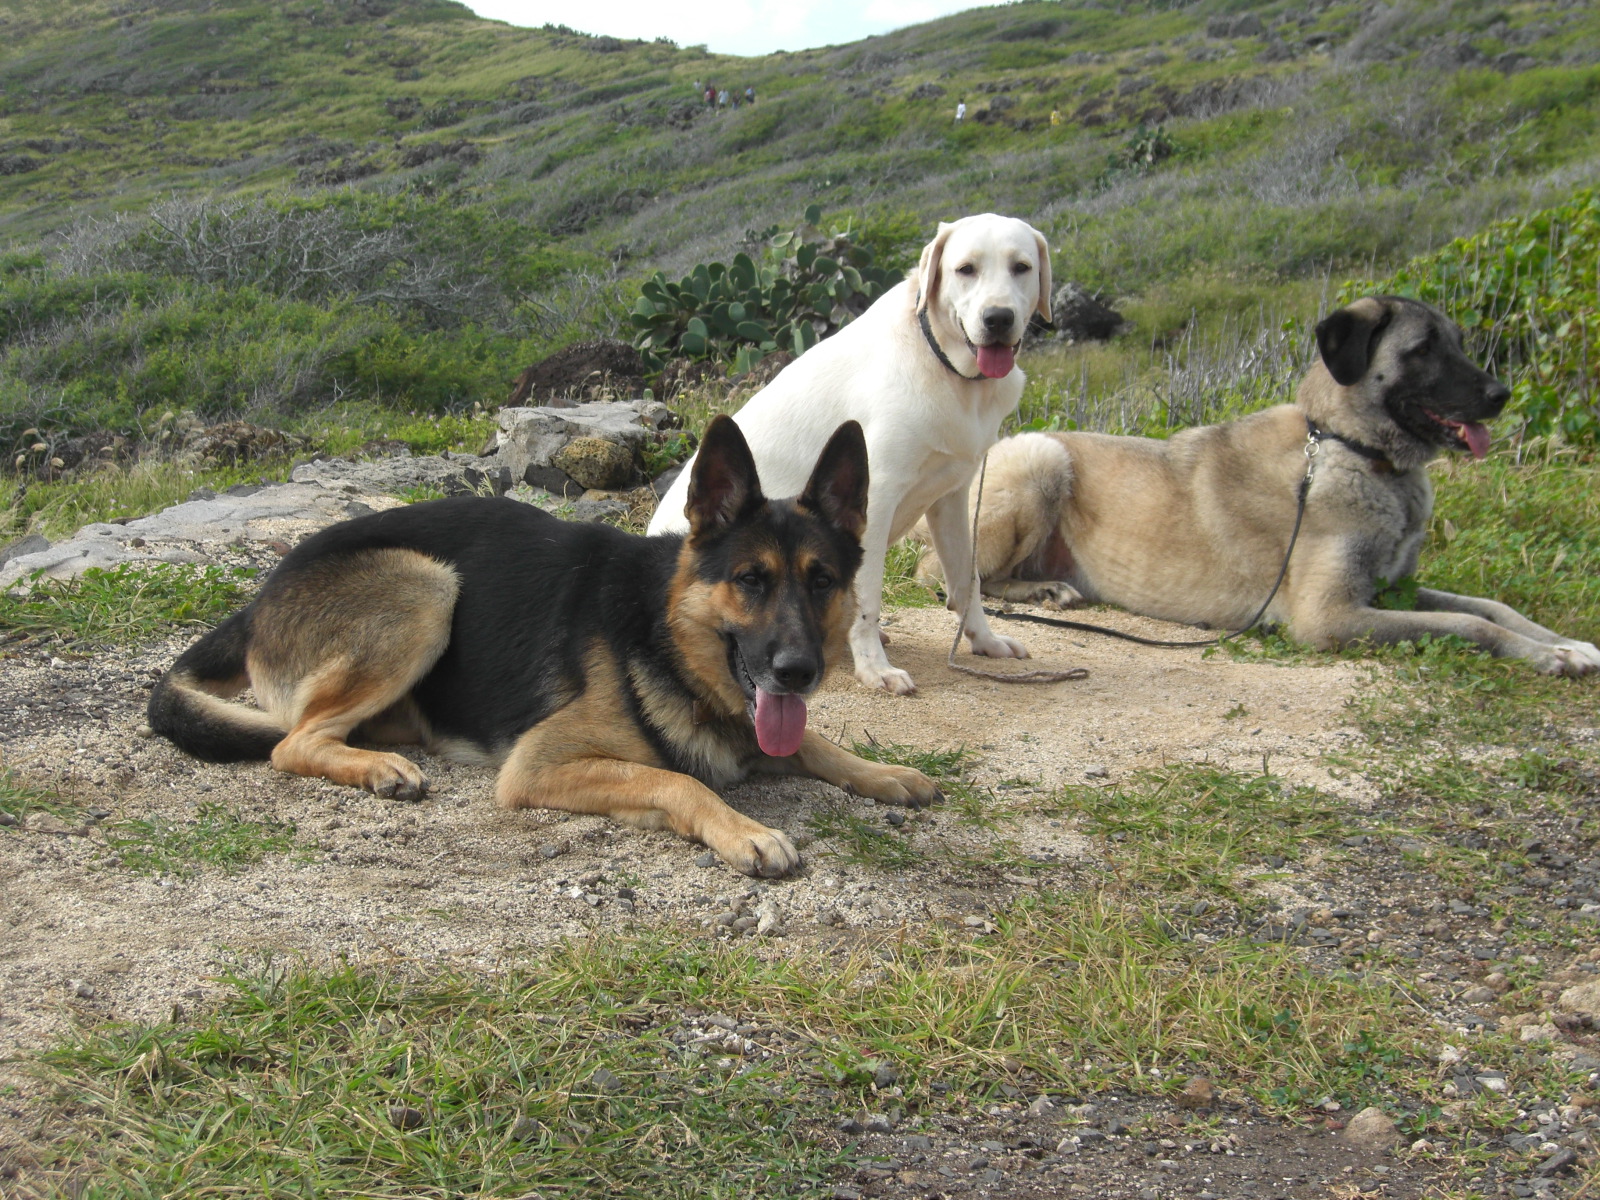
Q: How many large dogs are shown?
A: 3